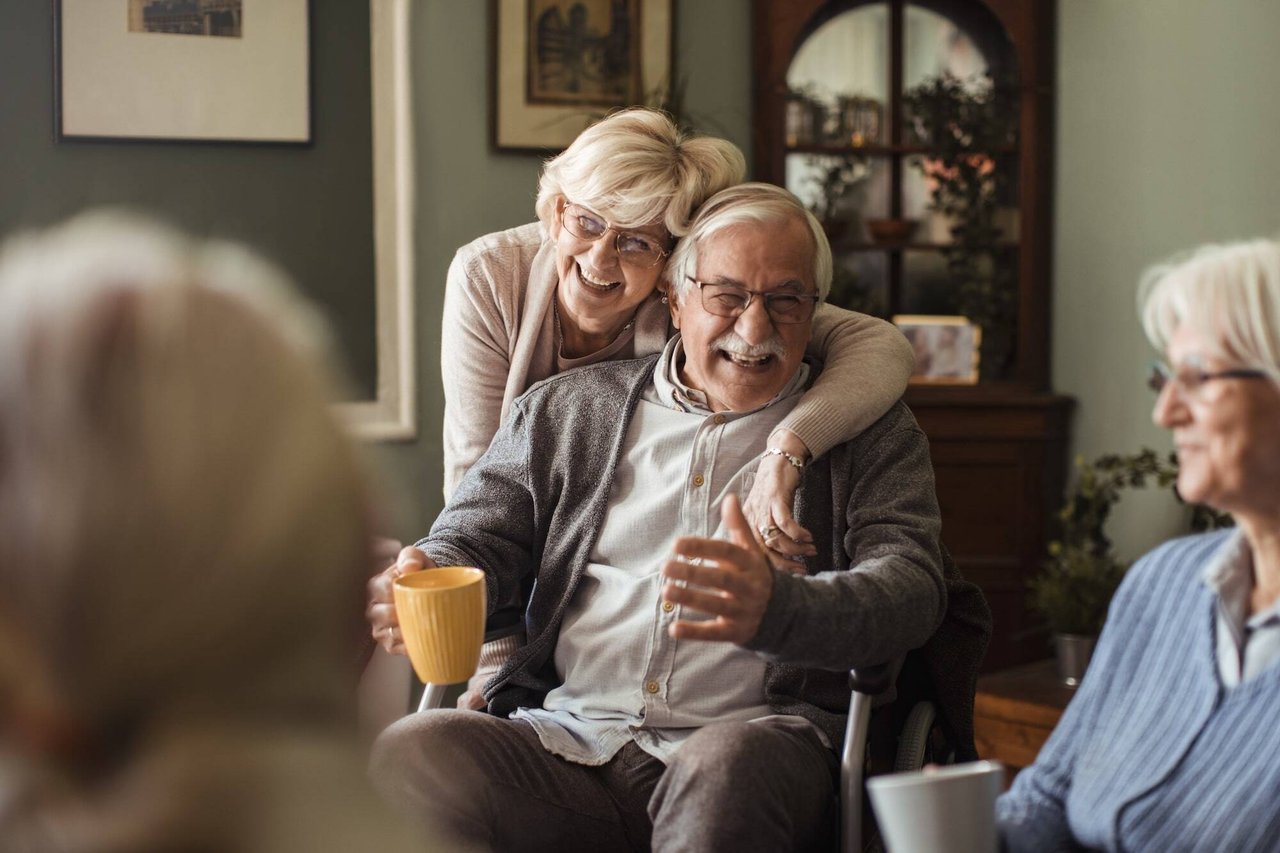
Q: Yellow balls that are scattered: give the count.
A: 0